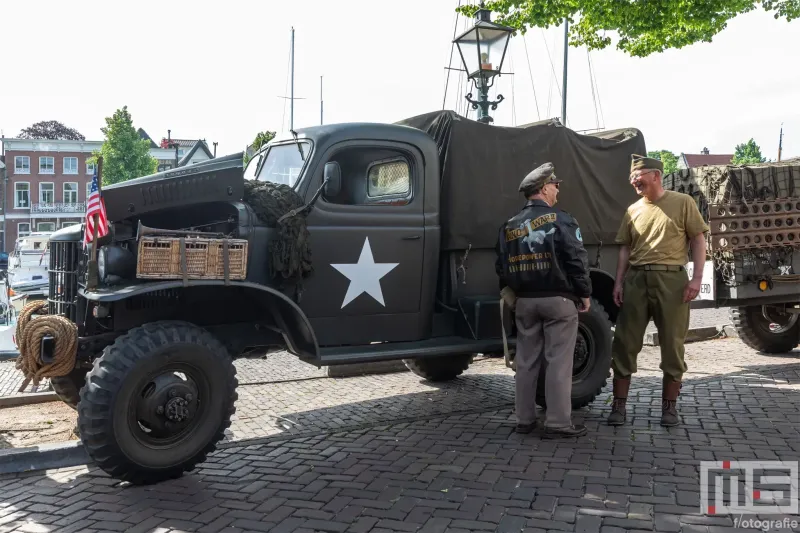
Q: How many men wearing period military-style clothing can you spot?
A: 2